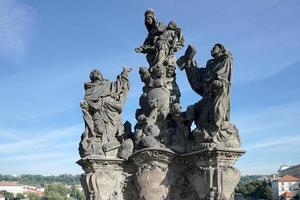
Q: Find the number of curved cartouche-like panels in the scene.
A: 3